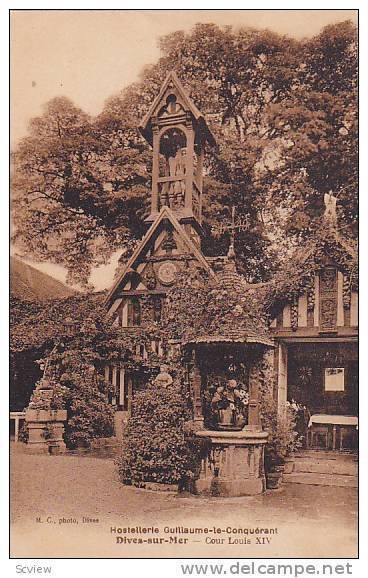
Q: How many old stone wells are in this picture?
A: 1